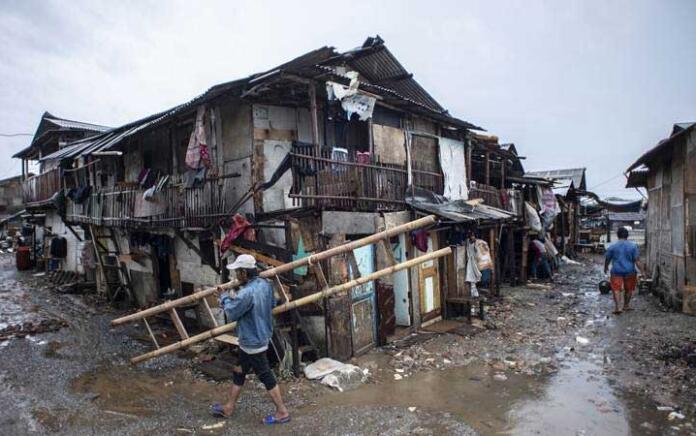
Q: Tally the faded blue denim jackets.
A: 1